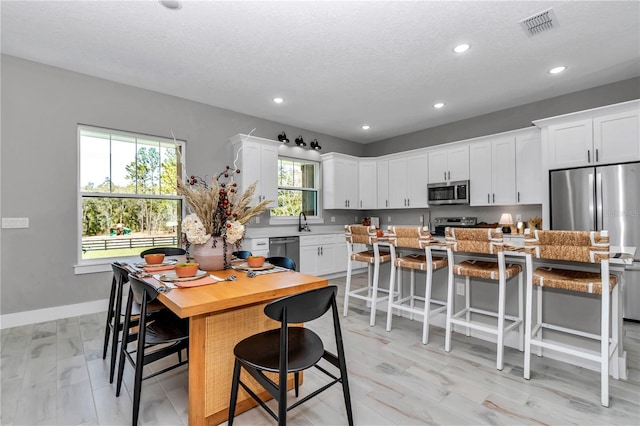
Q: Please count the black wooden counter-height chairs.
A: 6